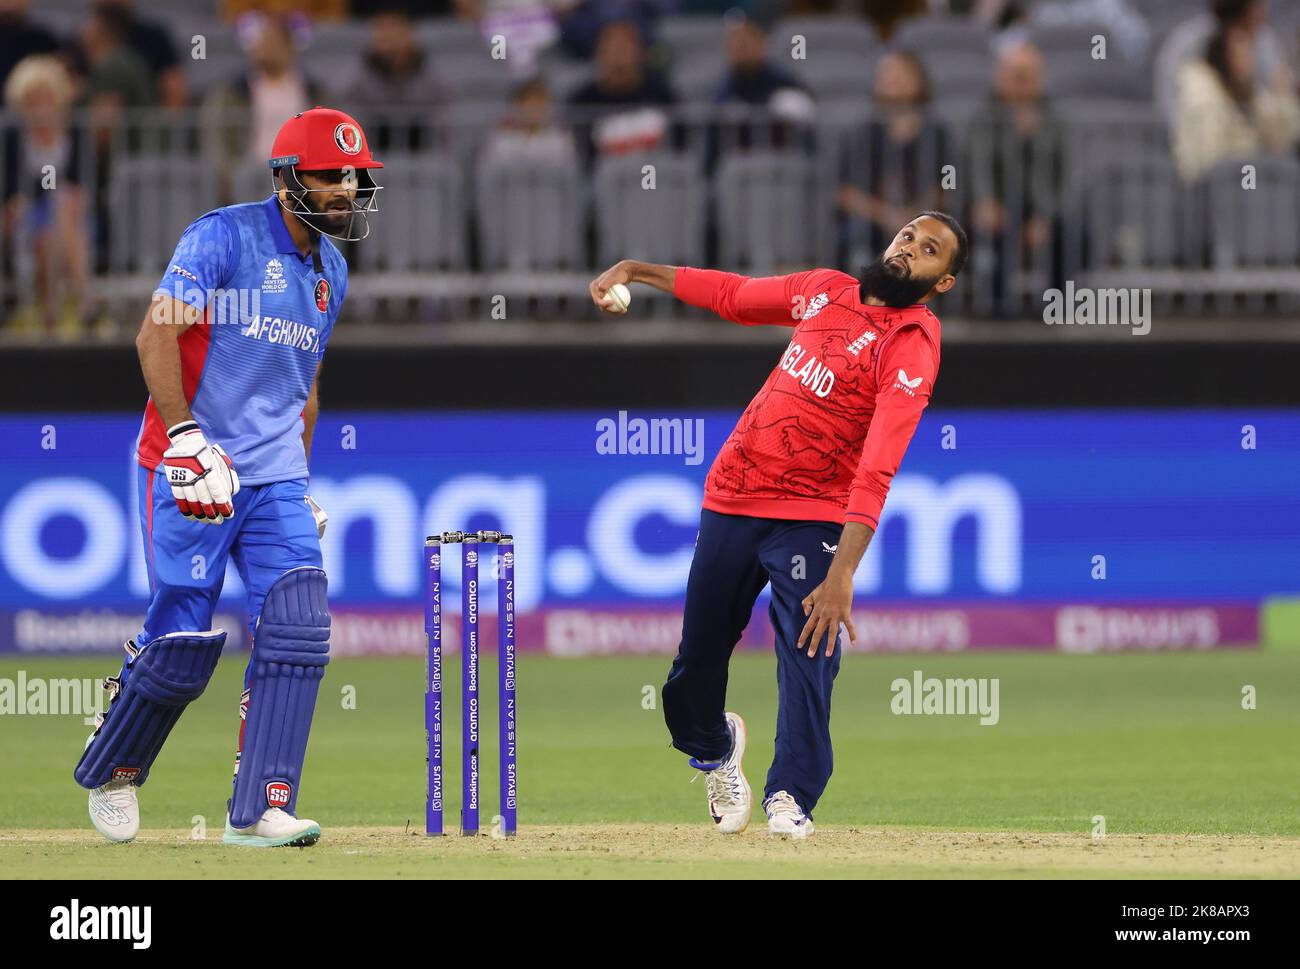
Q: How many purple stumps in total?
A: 3